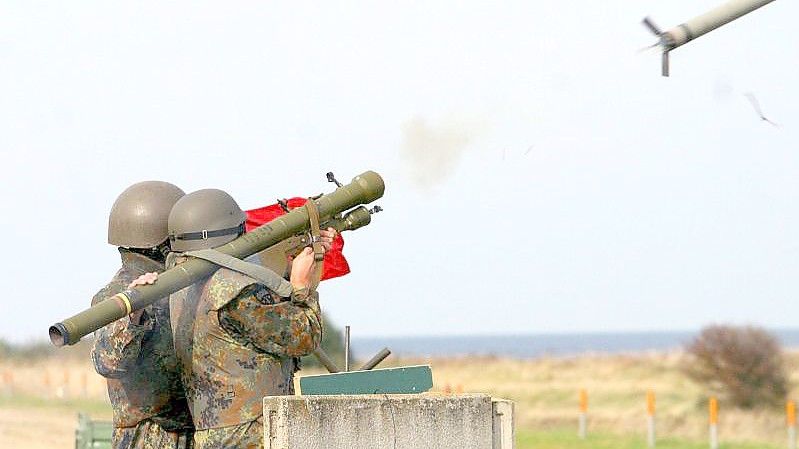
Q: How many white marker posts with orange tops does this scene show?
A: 4